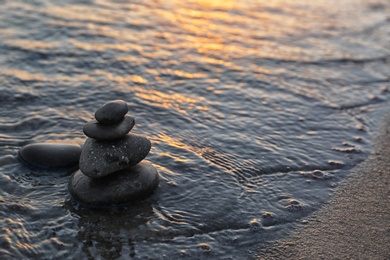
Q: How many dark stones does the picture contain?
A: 5